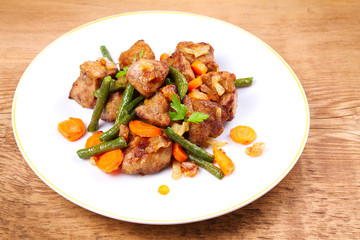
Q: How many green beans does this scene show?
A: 11